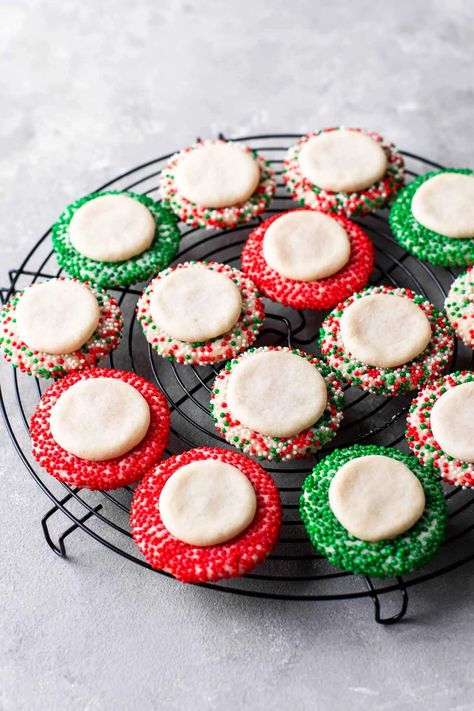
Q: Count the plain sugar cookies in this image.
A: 13